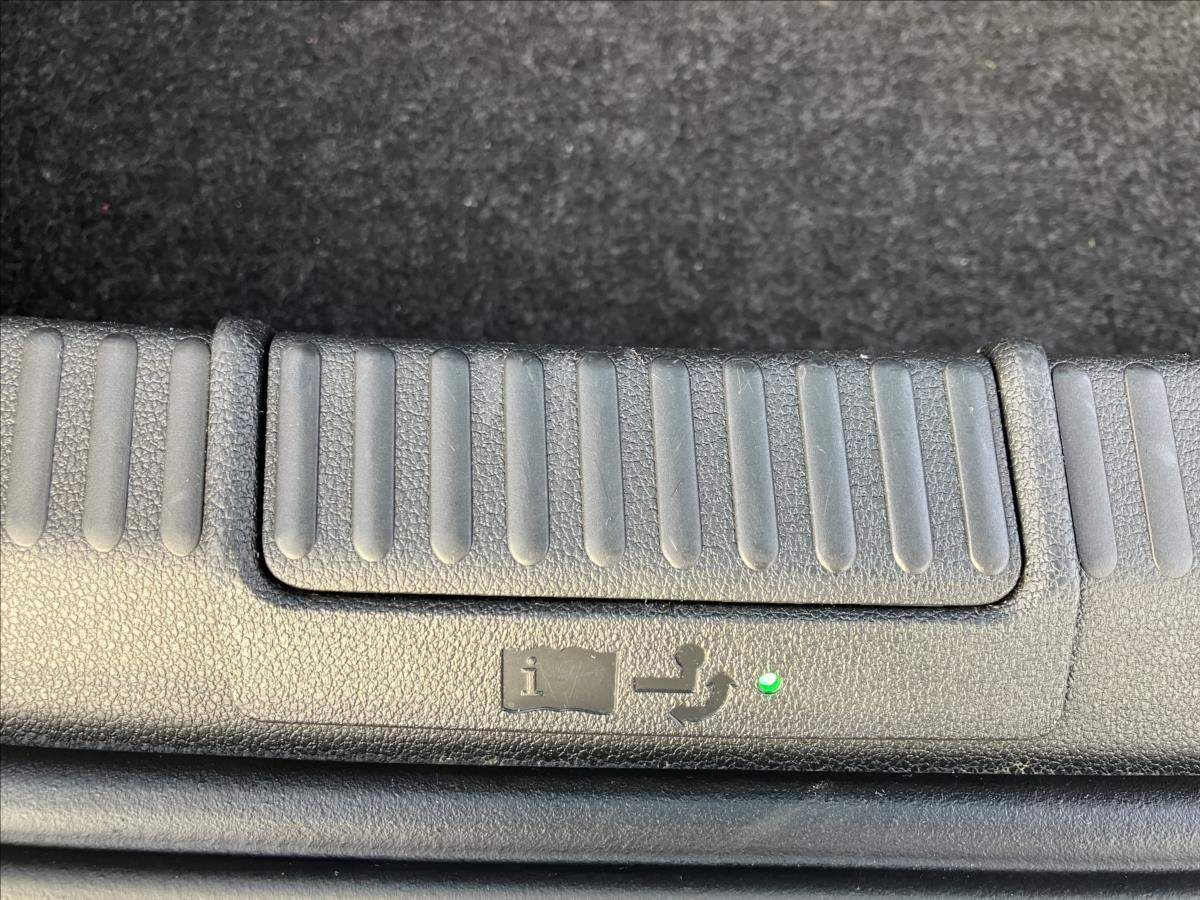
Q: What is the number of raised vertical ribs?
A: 15